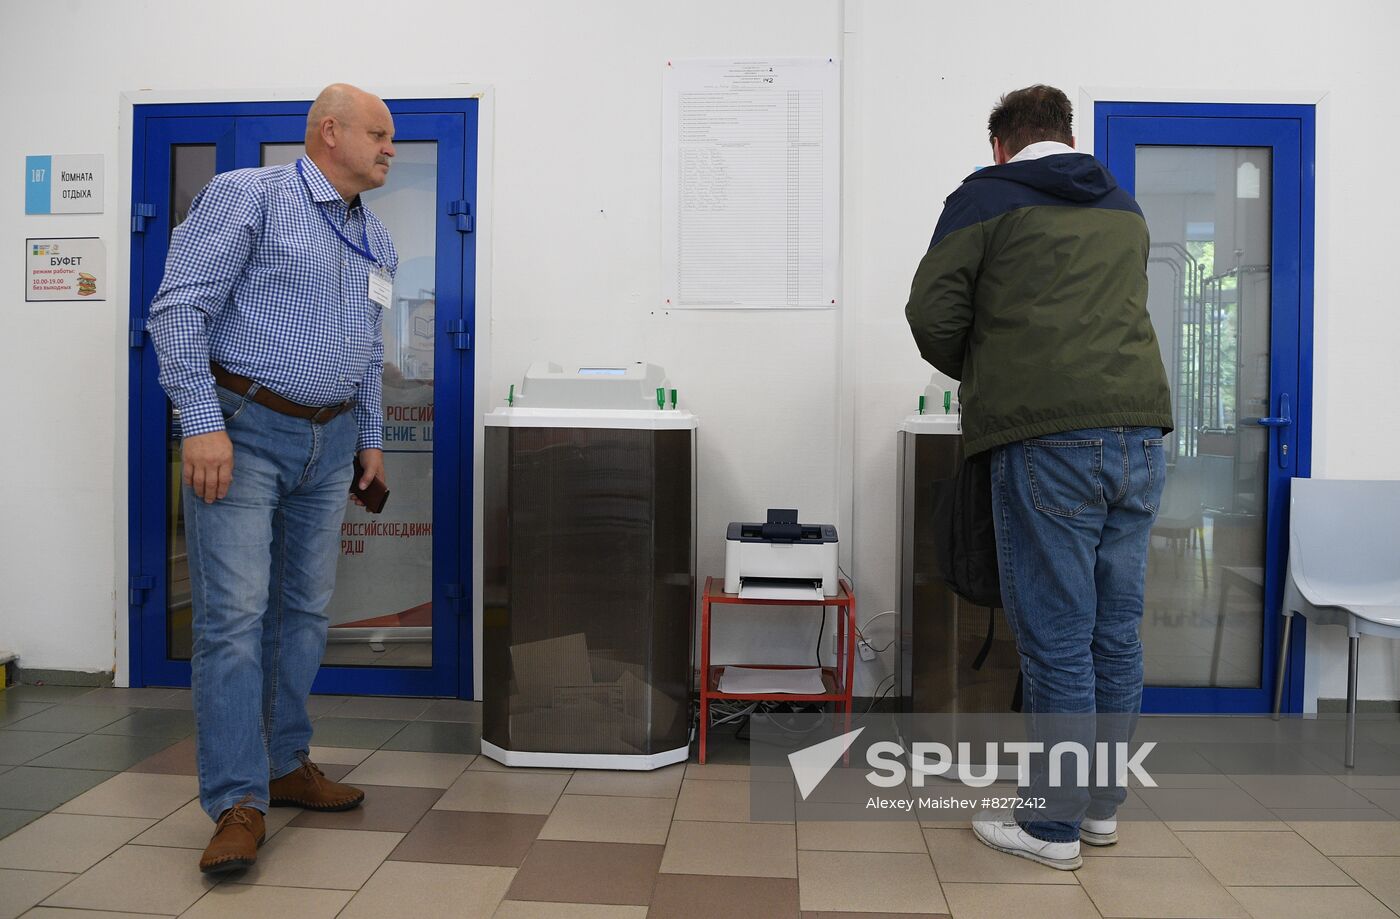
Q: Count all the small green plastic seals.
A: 5